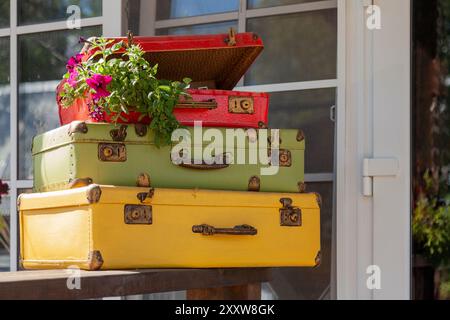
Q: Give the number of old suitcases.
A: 3